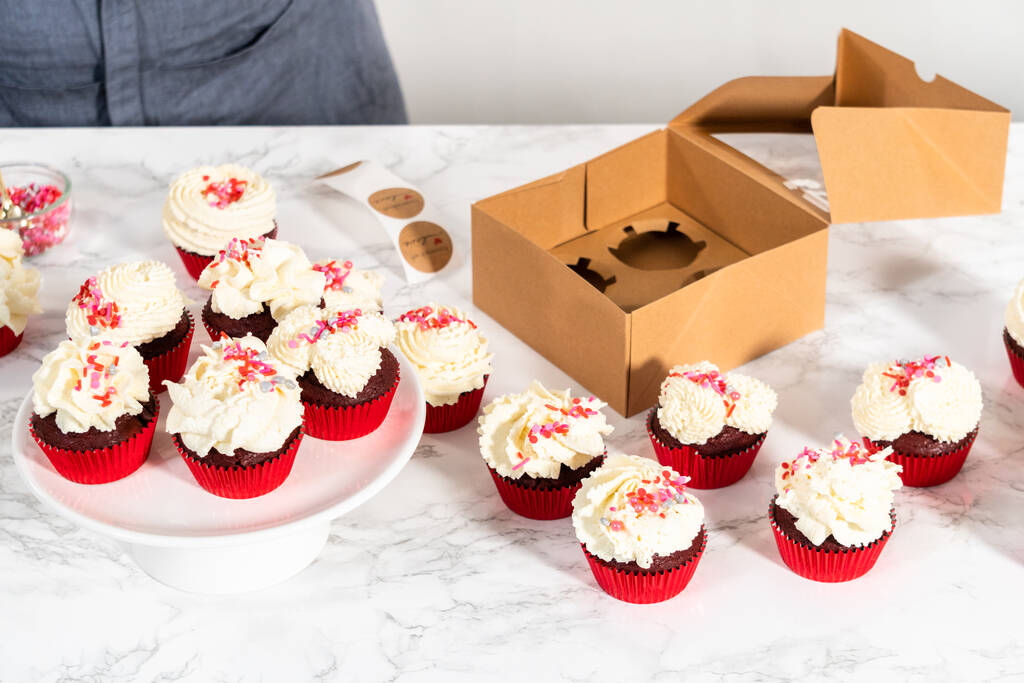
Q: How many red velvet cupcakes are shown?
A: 15